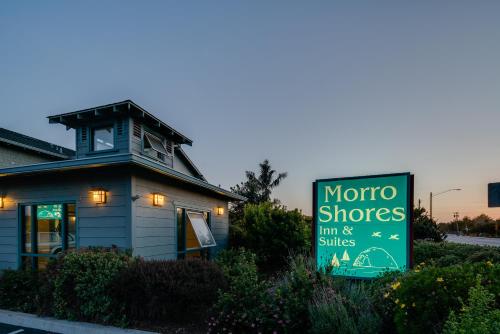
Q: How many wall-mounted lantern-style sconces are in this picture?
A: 4